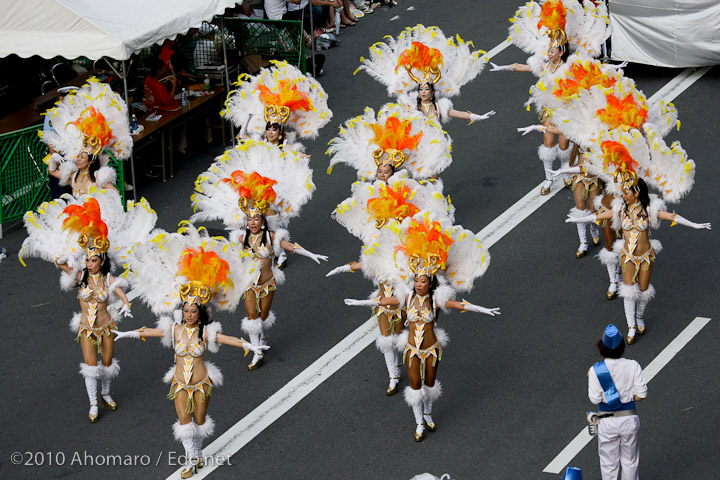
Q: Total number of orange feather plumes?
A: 13